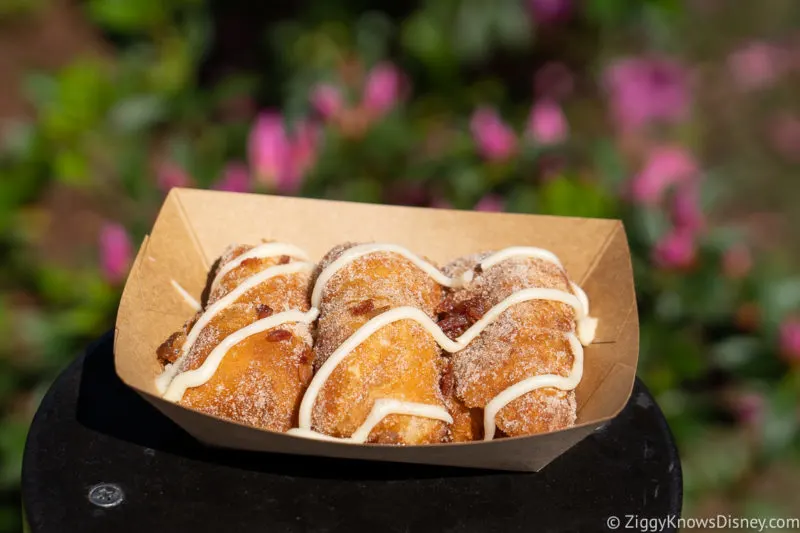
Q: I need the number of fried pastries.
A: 3